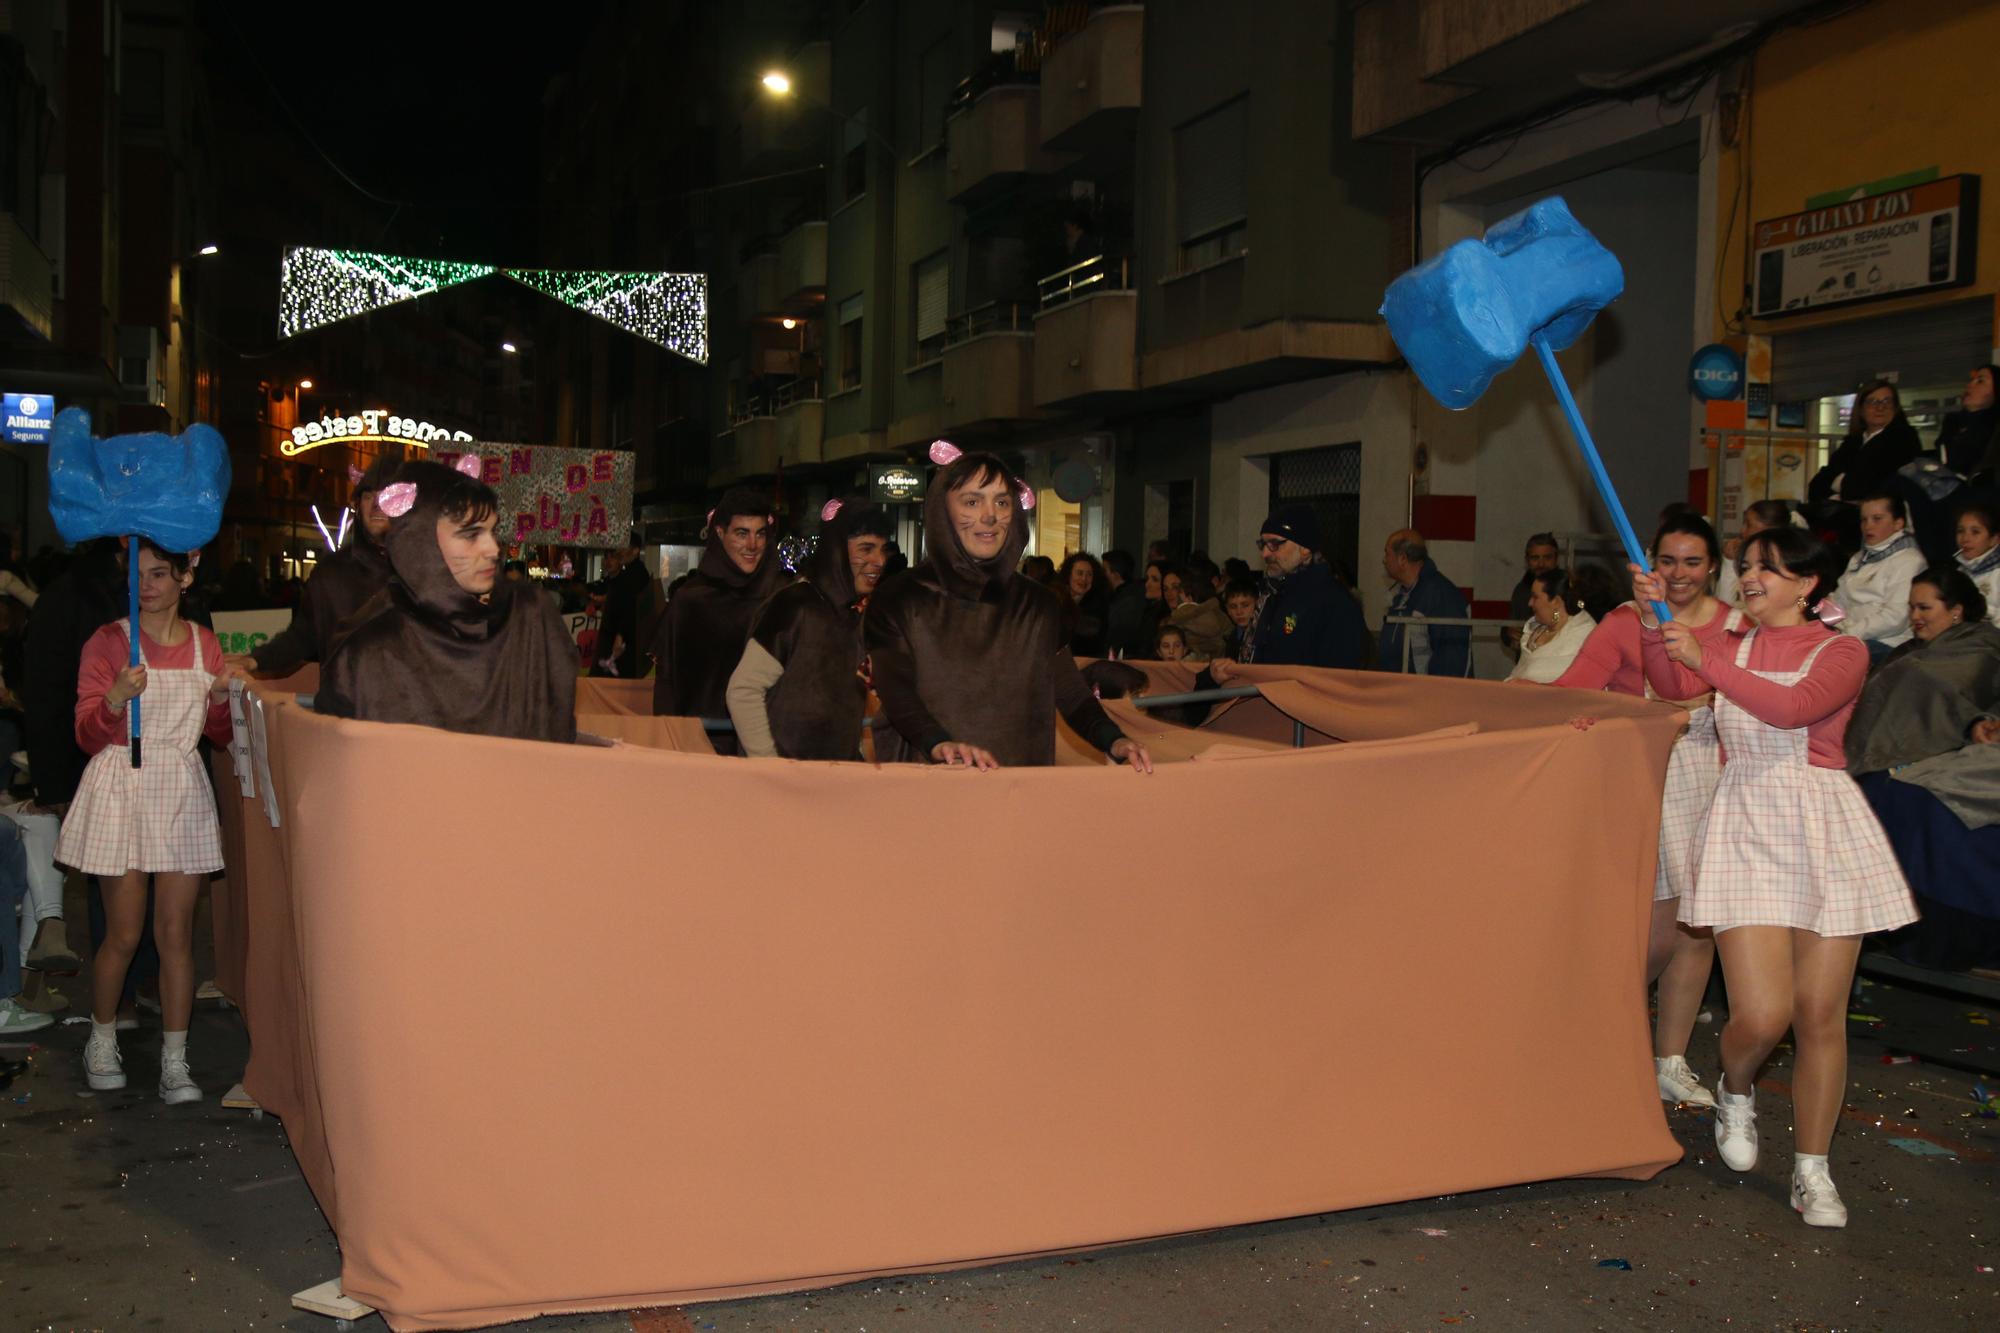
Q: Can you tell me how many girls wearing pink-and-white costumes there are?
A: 3